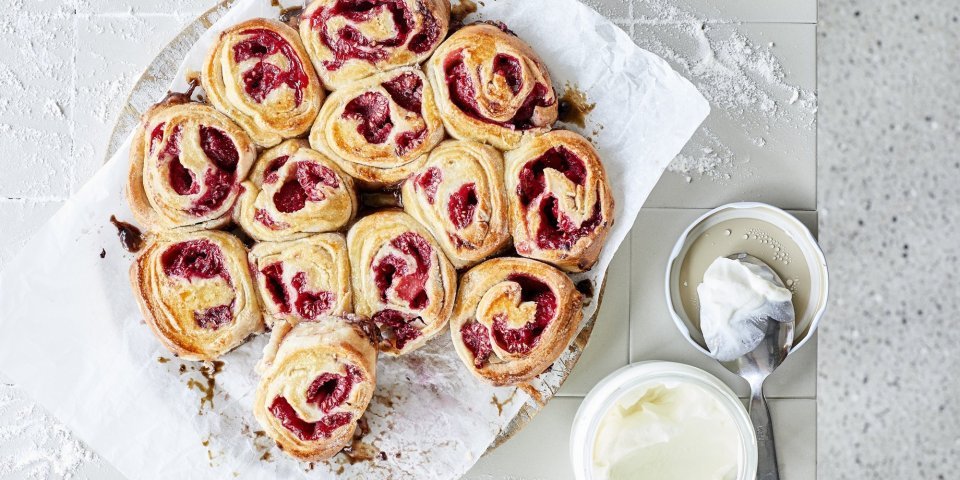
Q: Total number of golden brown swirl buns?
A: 13